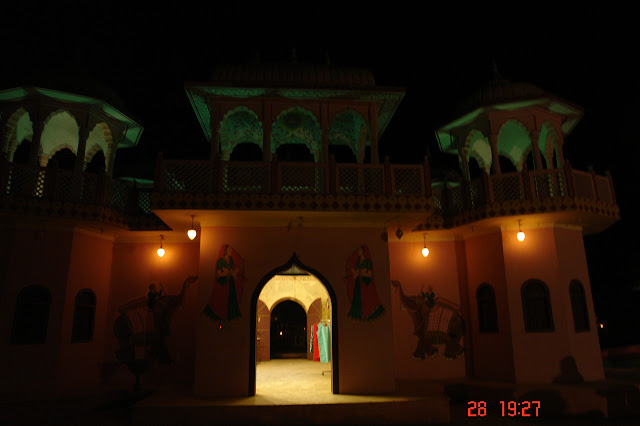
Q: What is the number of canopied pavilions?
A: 3